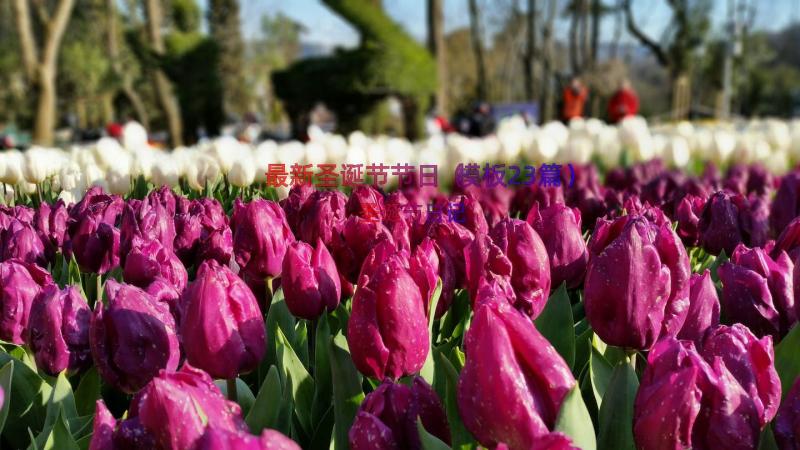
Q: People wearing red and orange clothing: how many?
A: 2